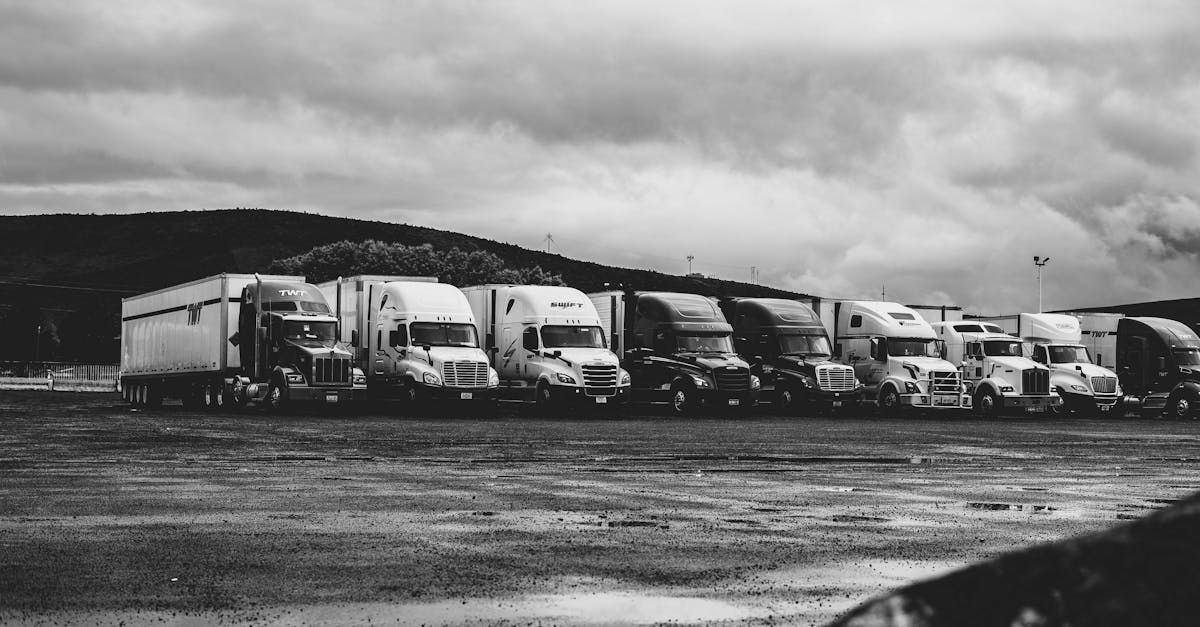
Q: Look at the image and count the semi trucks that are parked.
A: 9